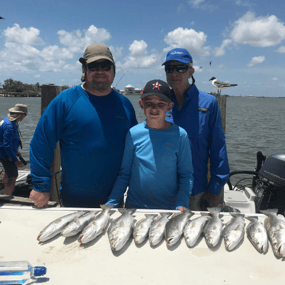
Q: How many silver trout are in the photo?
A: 12